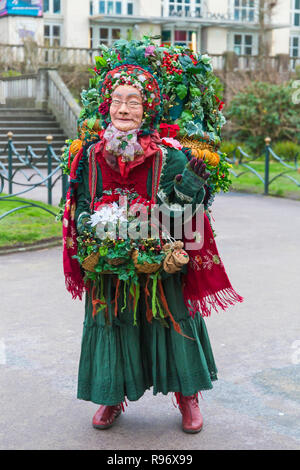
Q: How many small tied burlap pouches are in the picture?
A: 2